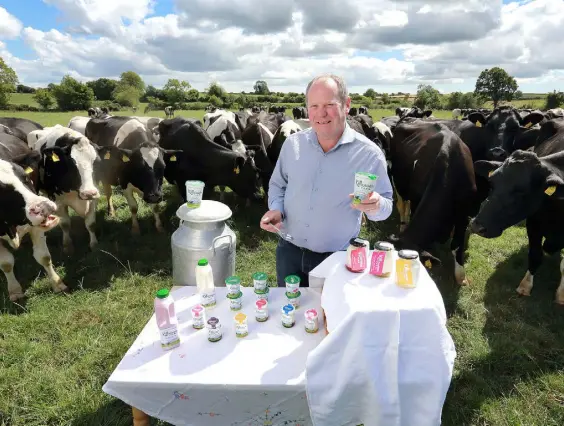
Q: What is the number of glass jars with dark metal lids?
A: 3